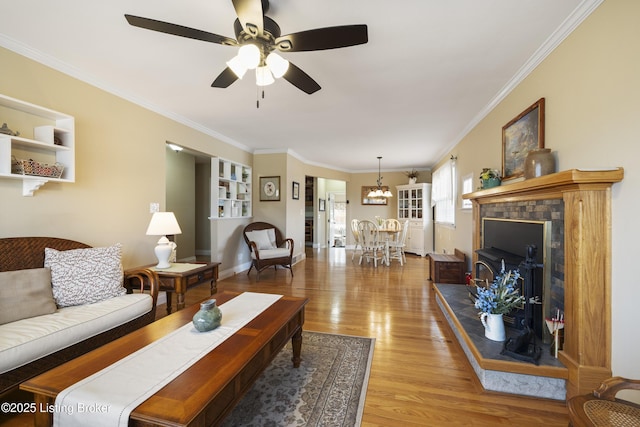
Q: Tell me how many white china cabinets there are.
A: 1